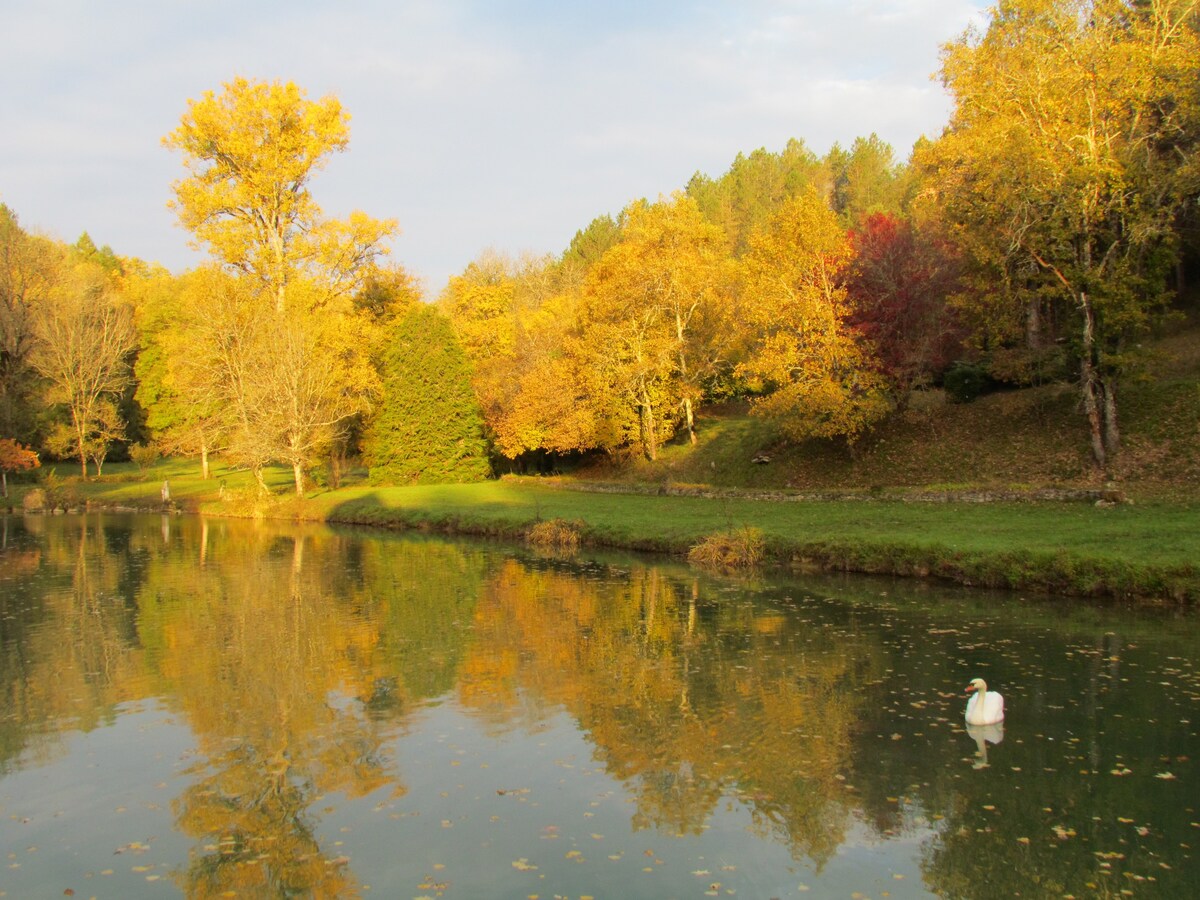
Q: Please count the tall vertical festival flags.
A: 0